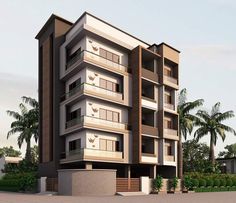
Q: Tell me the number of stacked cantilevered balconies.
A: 4